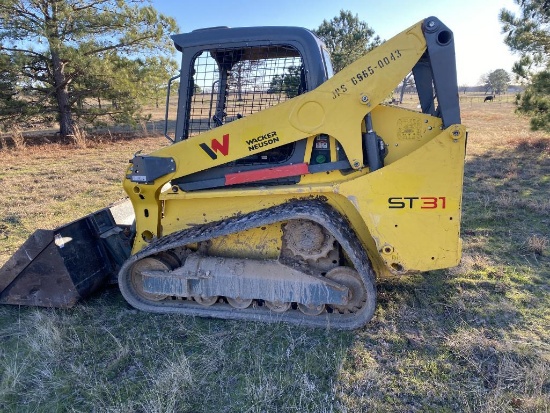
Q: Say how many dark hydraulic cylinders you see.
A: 1